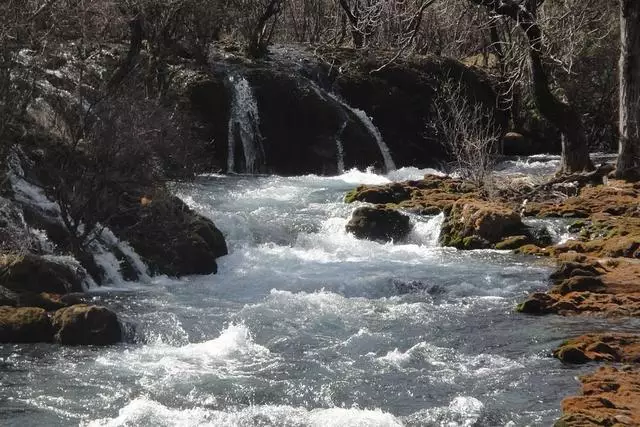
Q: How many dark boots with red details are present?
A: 0